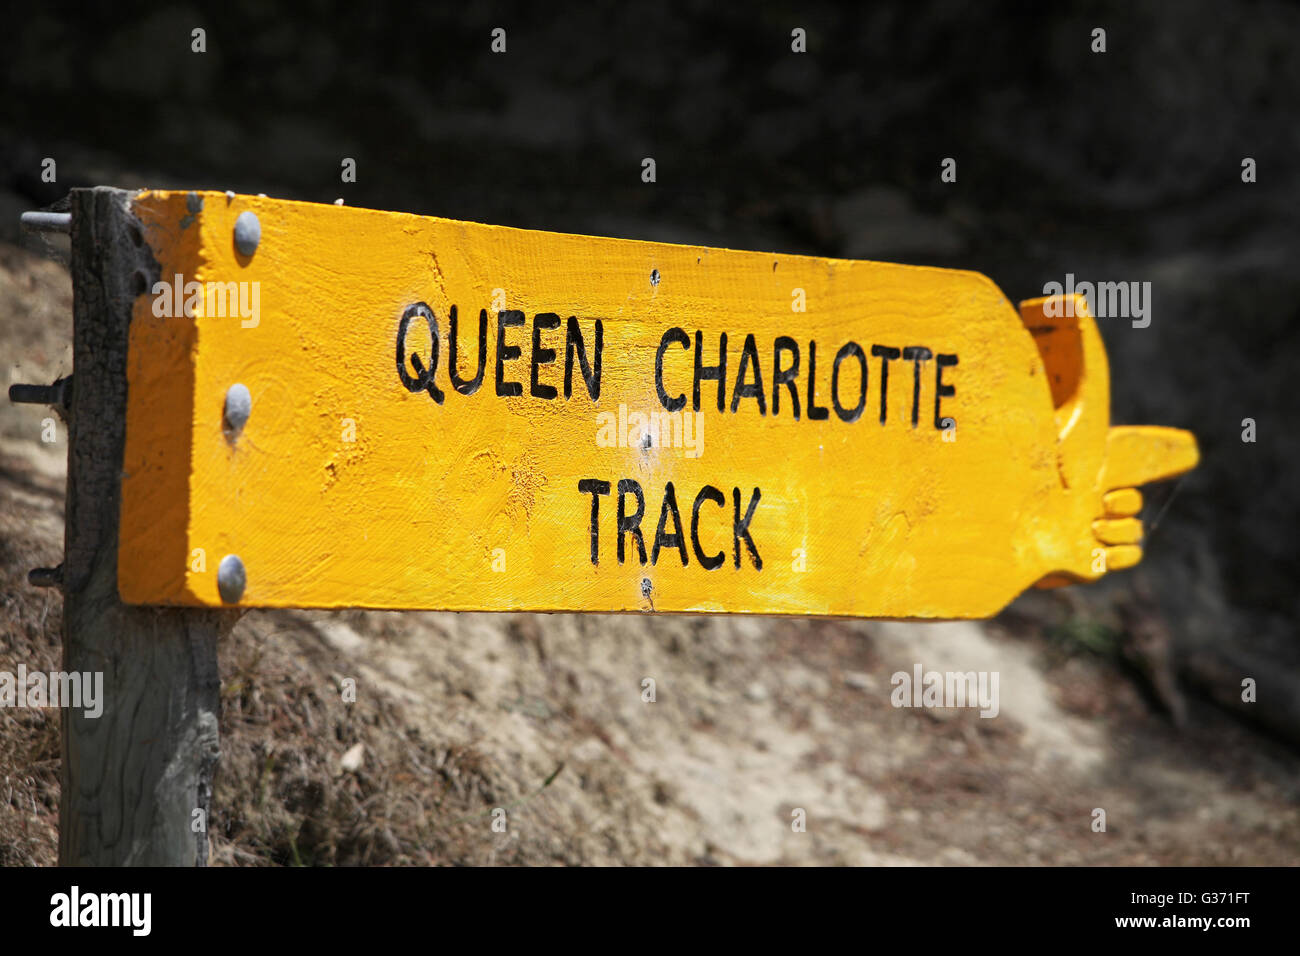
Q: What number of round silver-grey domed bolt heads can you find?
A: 3